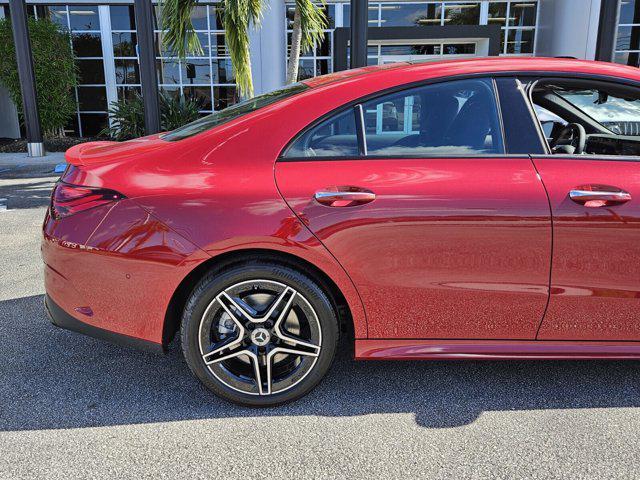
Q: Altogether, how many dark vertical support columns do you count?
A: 4